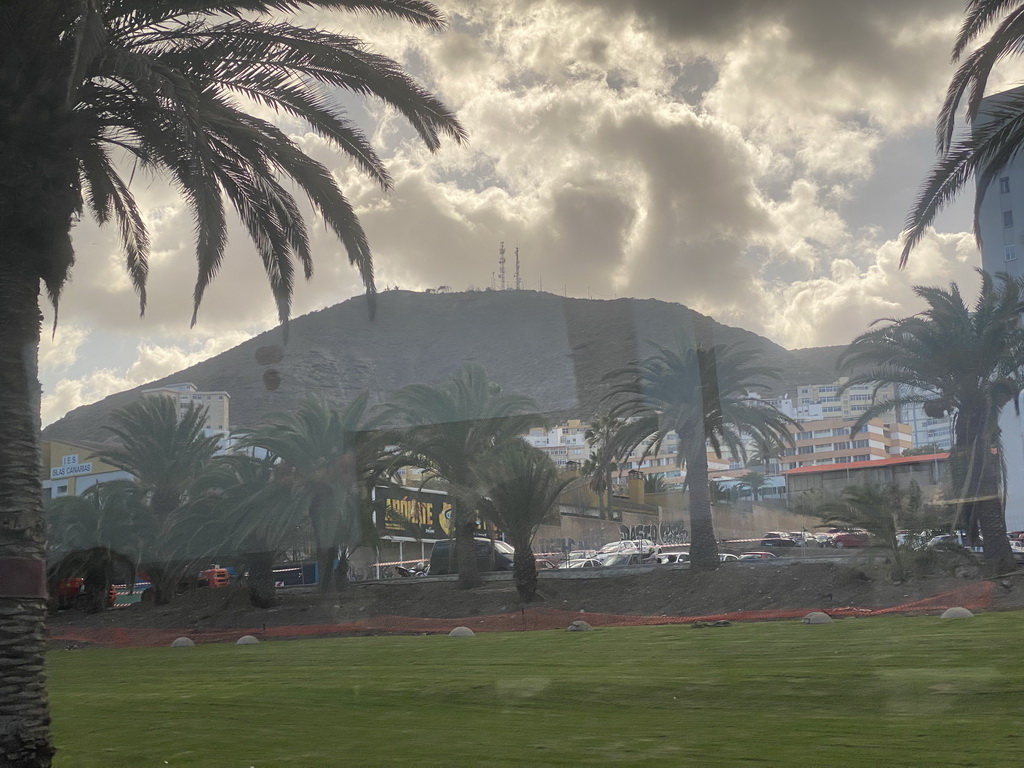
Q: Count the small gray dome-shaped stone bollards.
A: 6